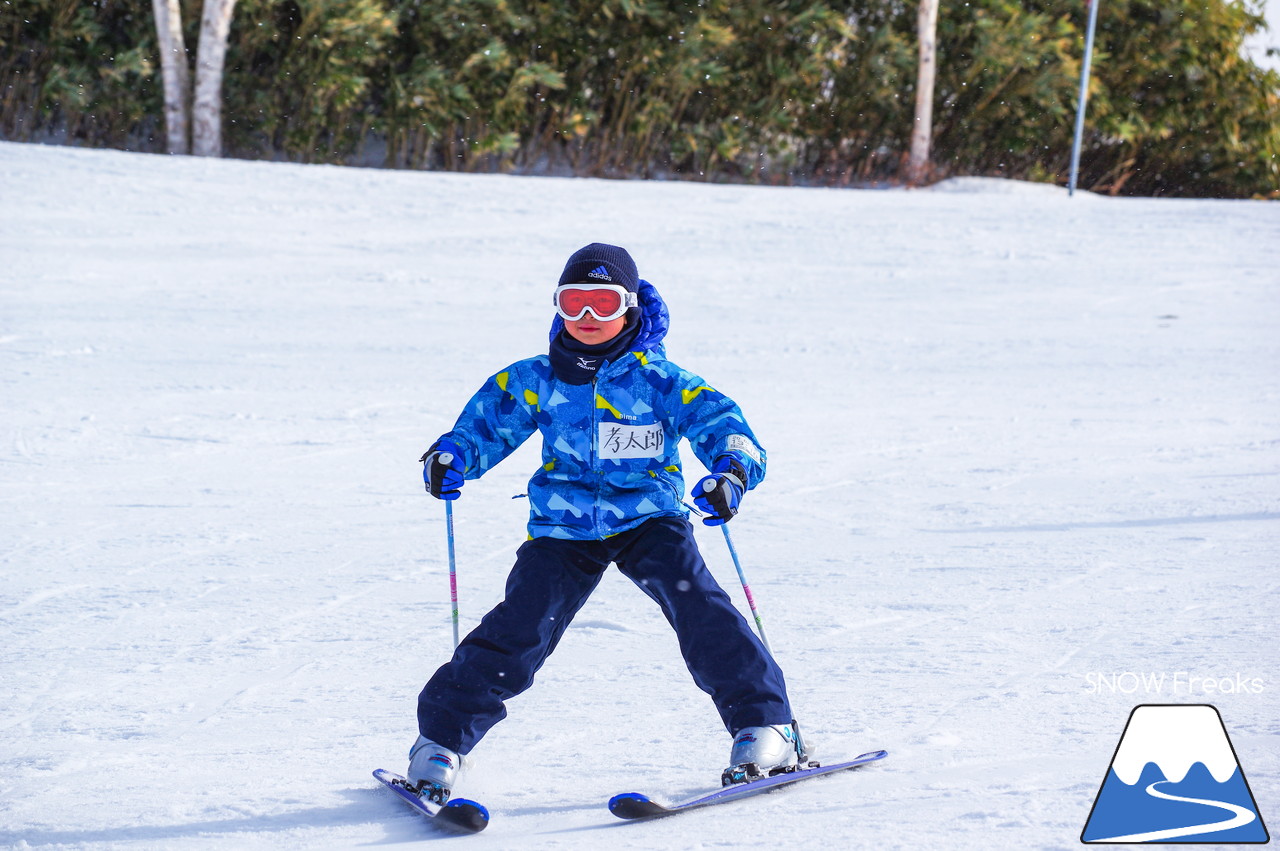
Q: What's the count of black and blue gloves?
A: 2